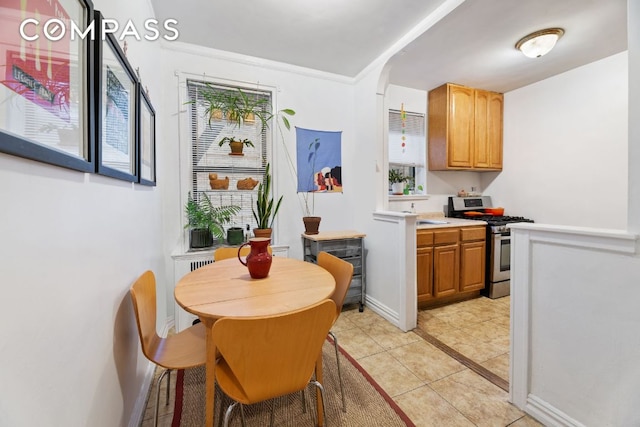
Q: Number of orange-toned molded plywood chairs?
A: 4